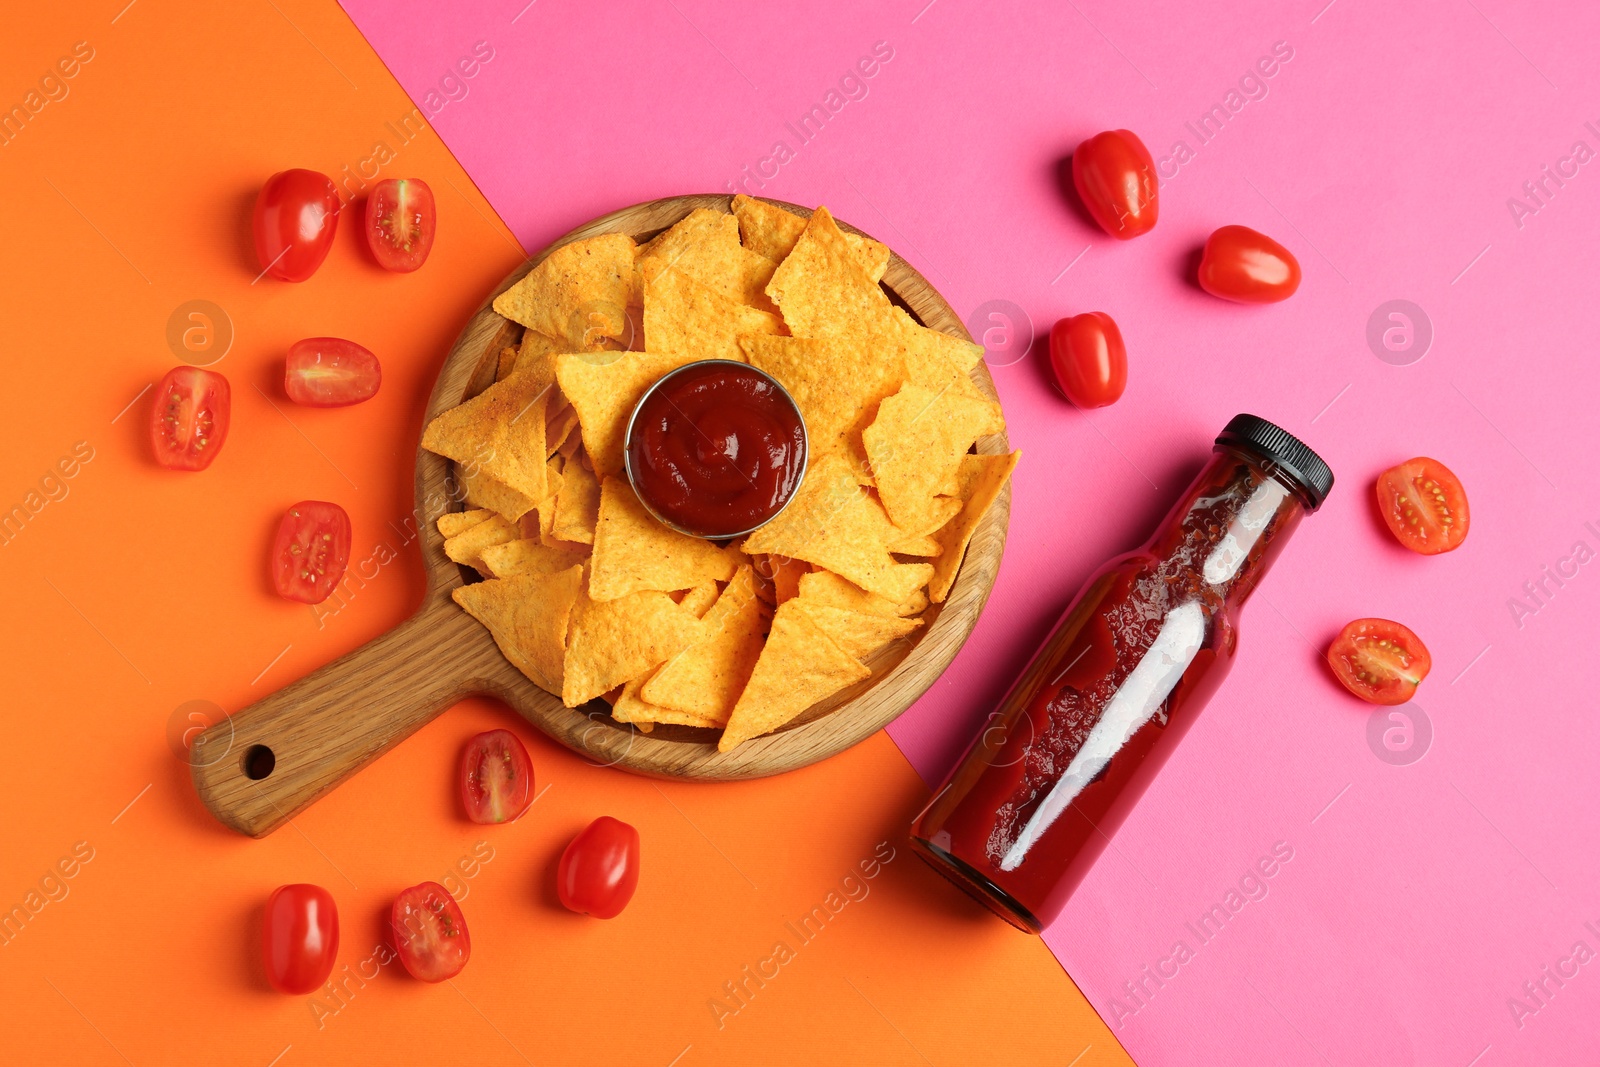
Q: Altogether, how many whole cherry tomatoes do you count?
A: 6